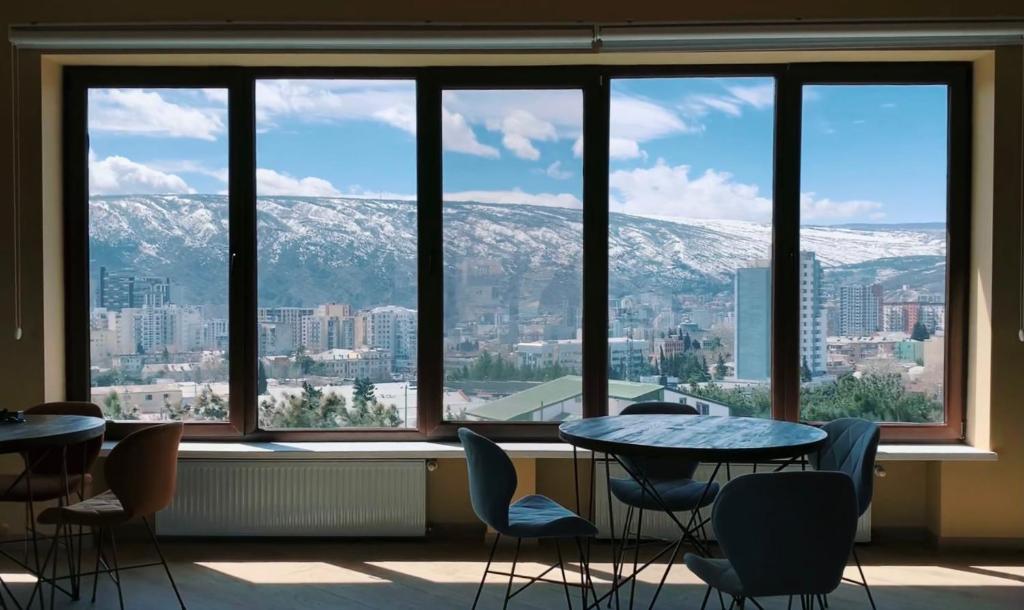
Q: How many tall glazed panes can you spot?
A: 5